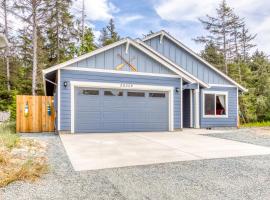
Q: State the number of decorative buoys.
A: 2